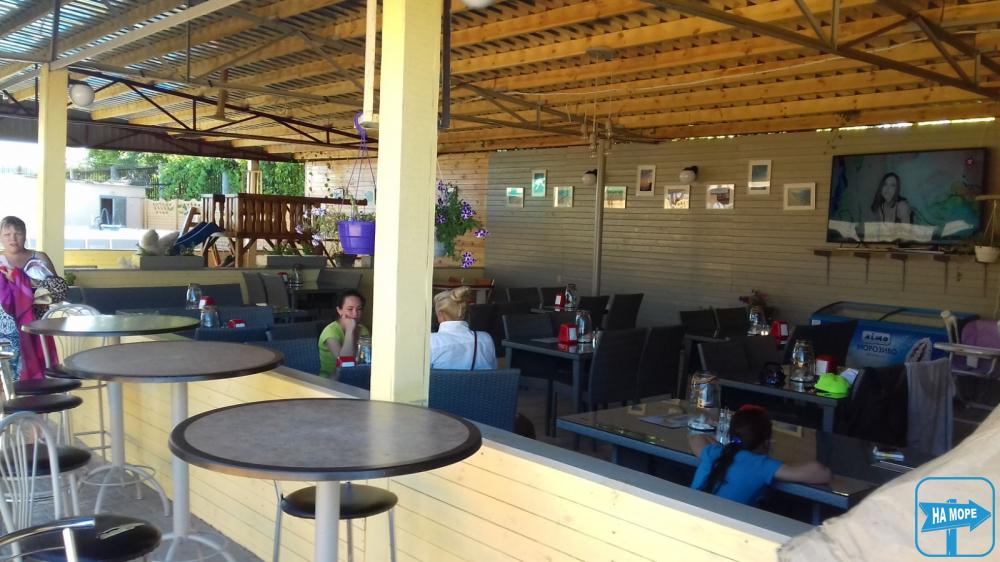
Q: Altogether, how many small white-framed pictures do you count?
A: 9